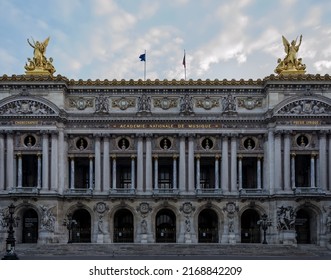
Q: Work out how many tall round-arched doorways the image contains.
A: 7